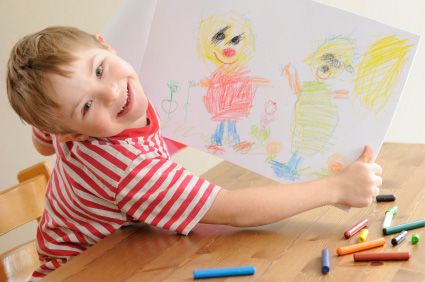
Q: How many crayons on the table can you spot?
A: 12